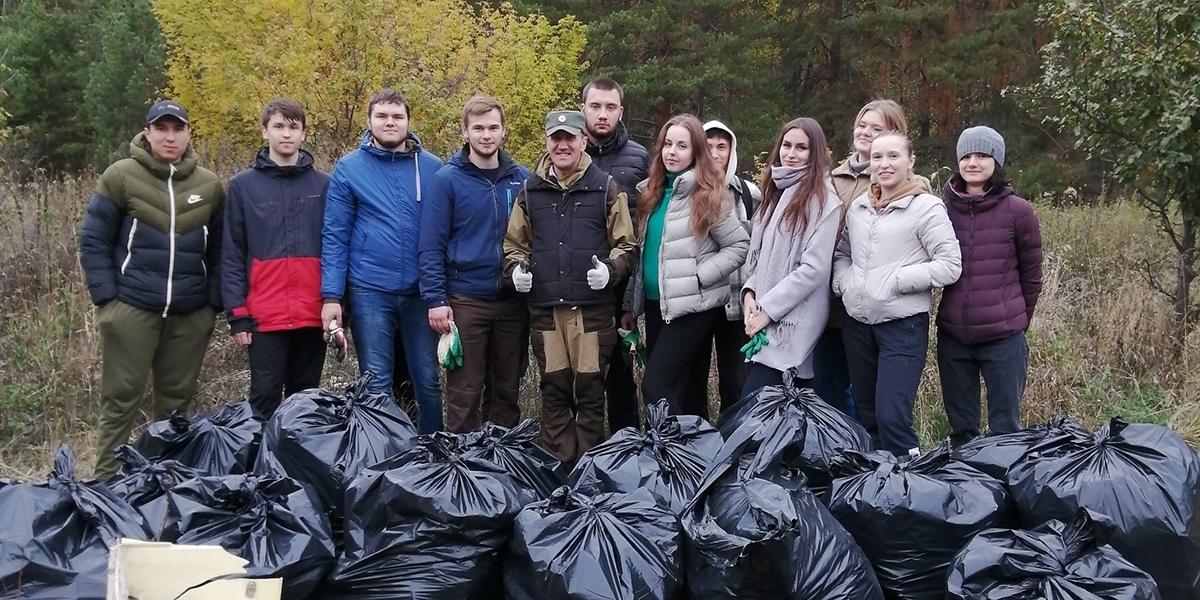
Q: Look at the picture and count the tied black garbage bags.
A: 15